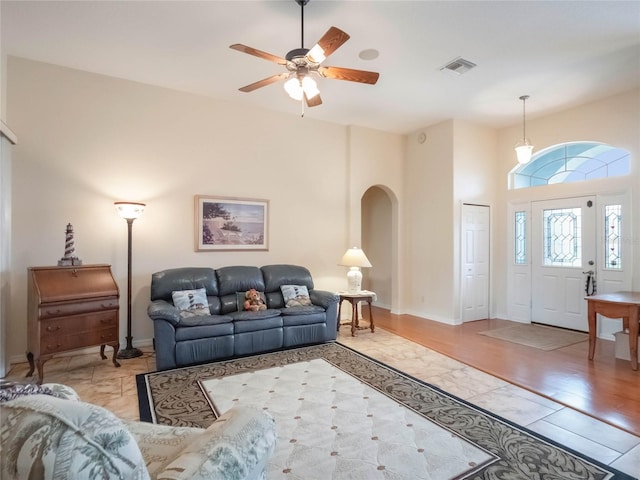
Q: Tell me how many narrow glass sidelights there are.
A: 2